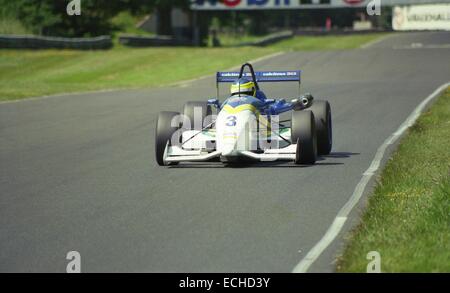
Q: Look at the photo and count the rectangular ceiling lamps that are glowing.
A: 0